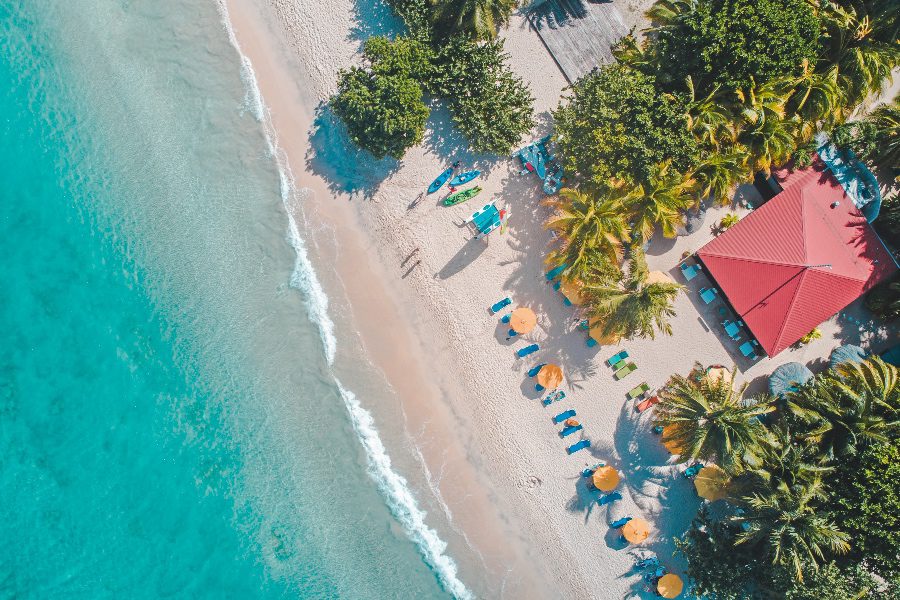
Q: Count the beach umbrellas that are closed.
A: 1